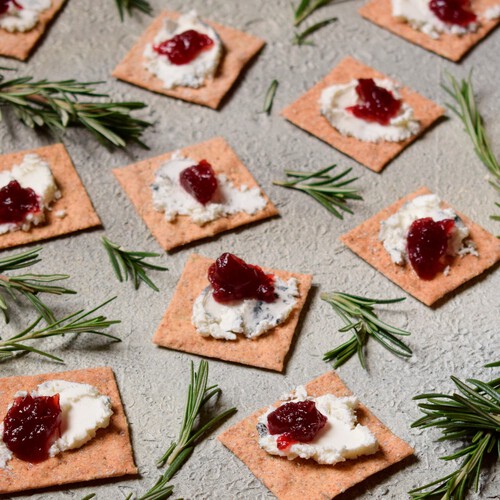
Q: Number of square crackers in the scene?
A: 10